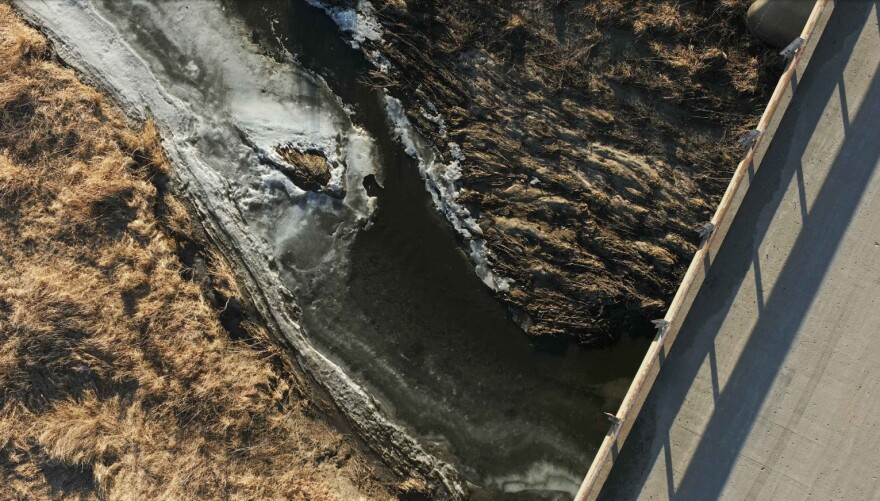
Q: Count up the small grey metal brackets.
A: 5